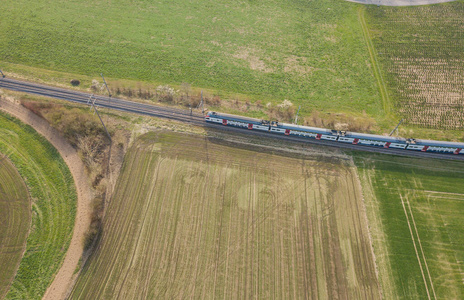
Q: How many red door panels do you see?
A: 8